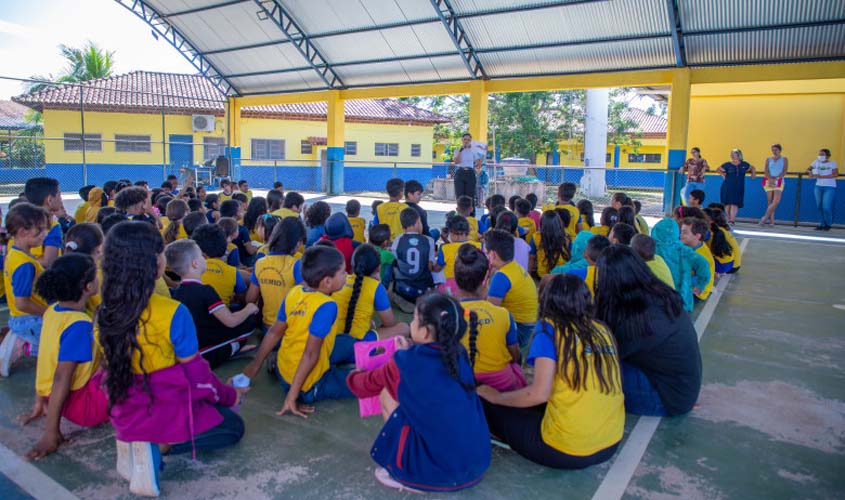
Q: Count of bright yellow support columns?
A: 4